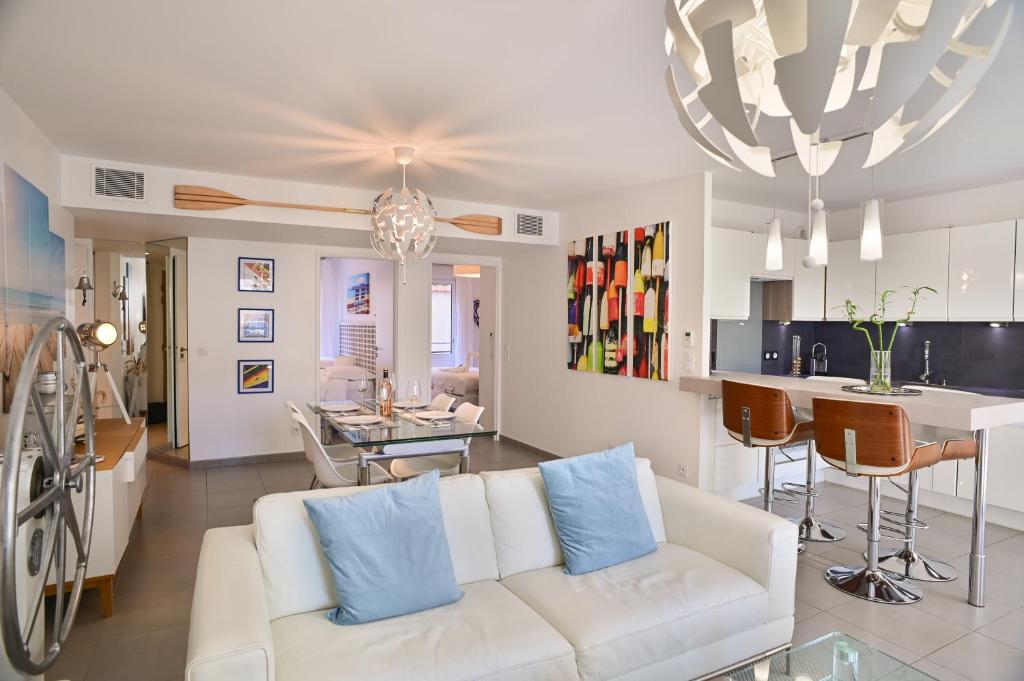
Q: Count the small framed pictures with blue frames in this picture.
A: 3